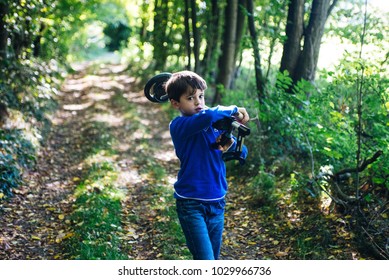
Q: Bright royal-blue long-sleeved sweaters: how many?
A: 1